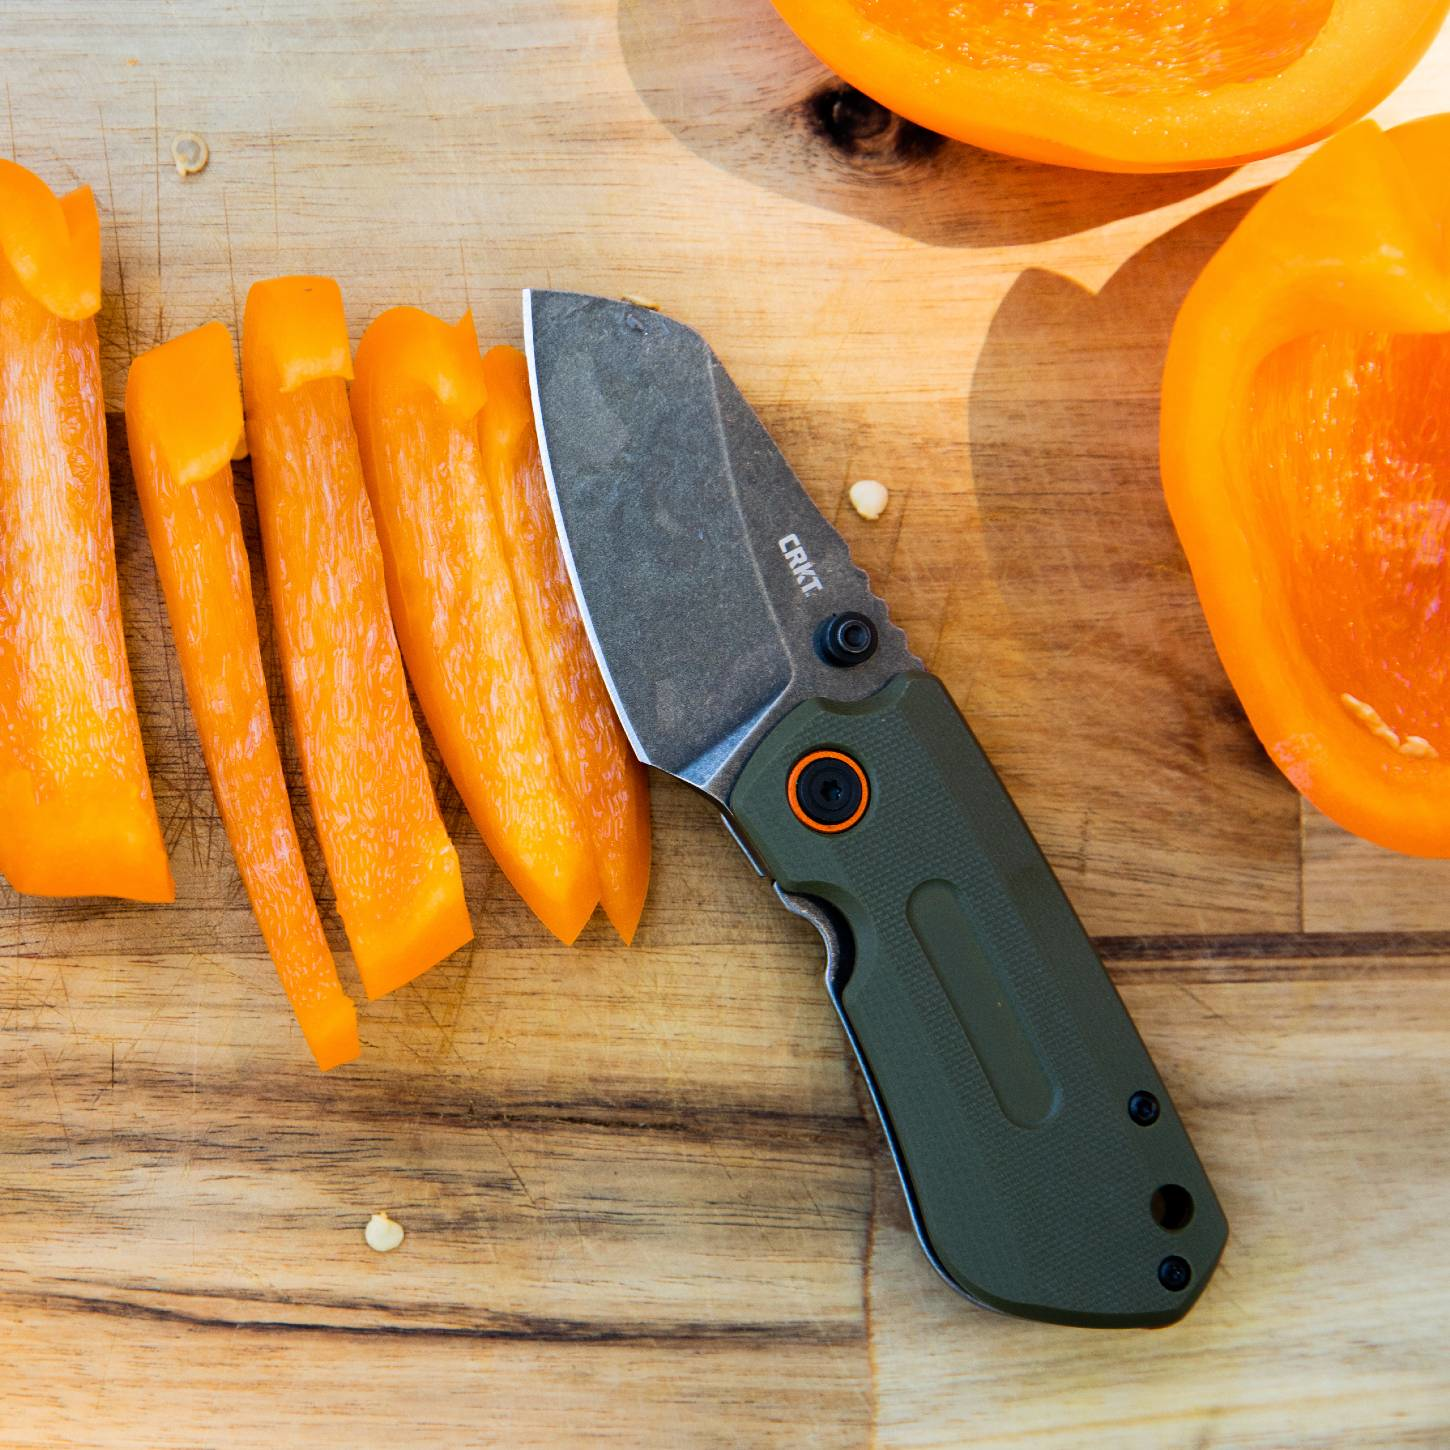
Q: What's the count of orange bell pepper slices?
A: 5